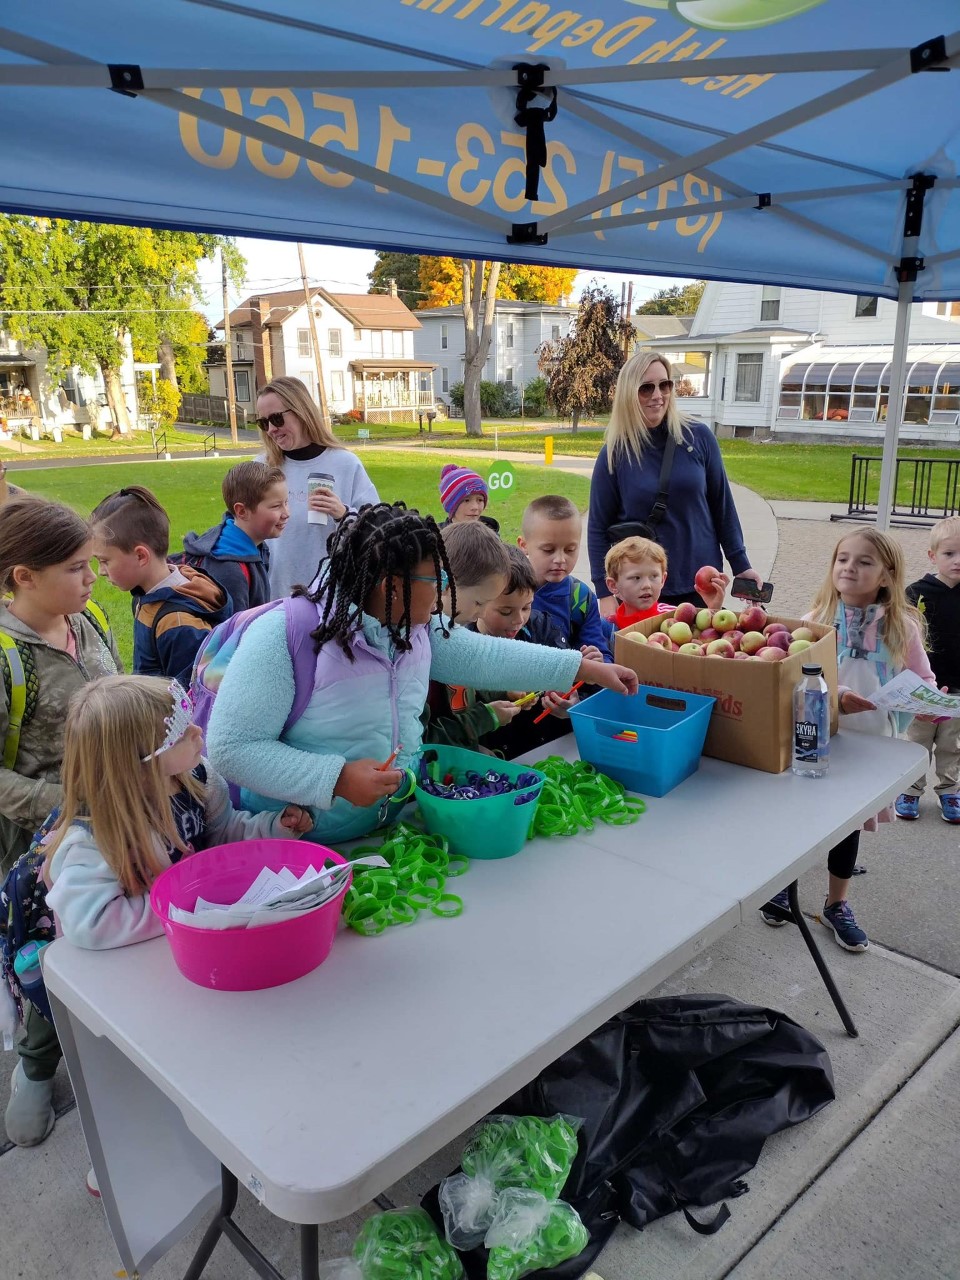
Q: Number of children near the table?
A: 12